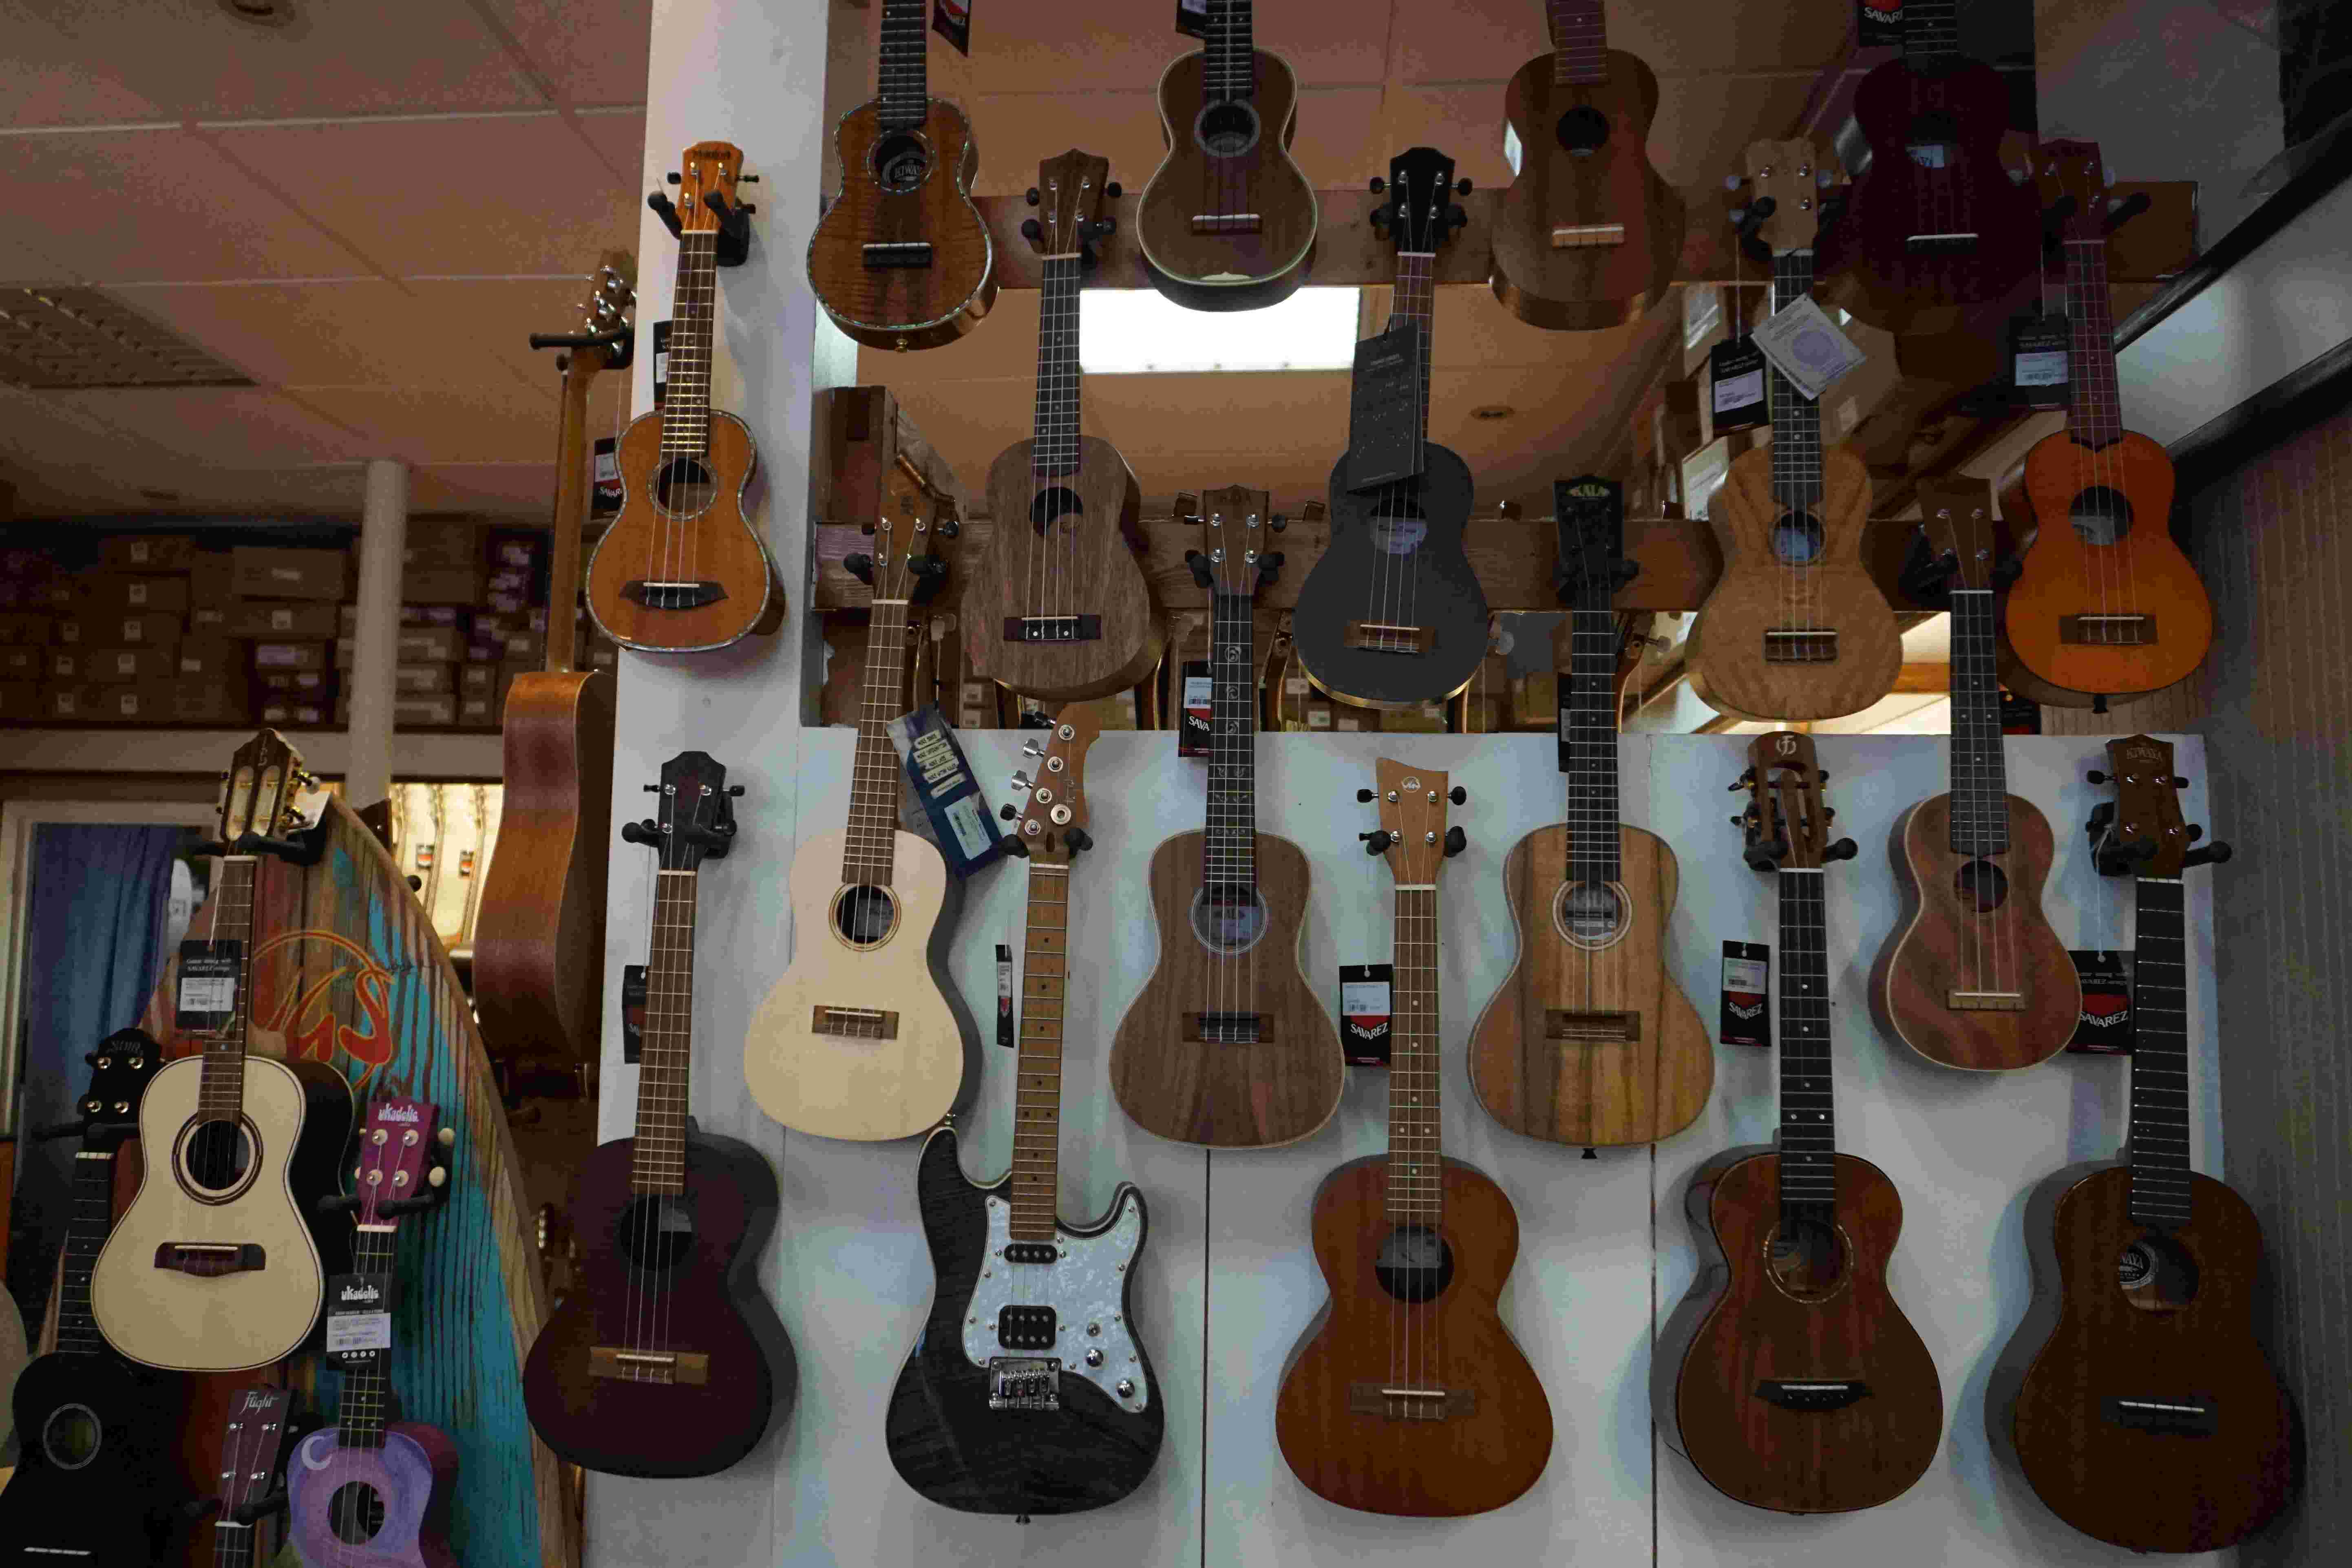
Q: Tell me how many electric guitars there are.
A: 1